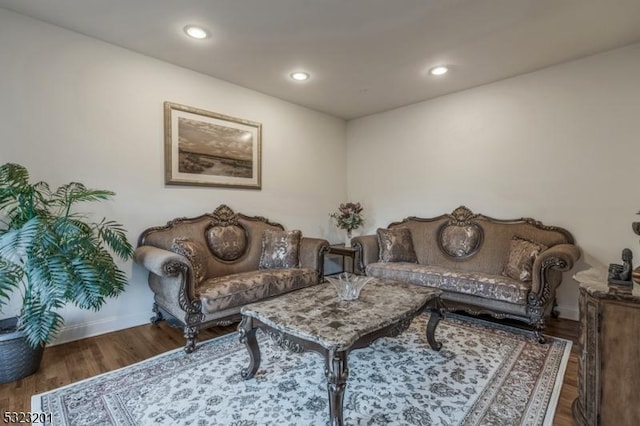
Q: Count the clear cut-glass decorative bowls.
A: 1